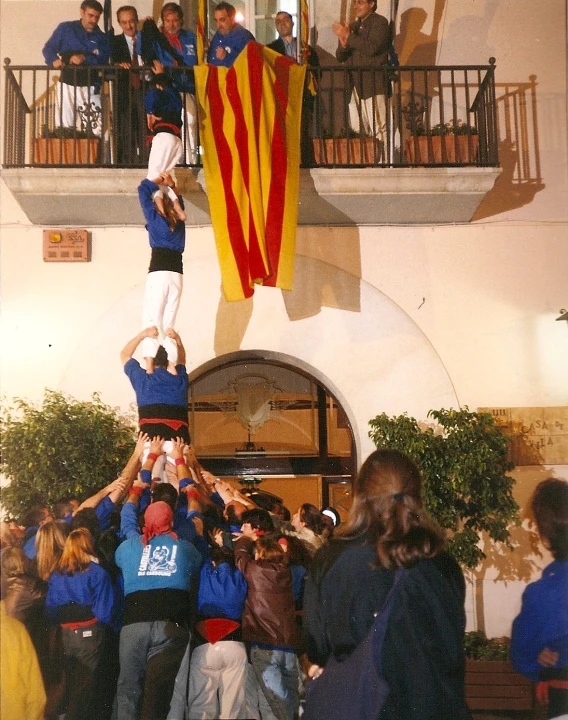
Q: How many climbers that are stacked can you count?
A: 3